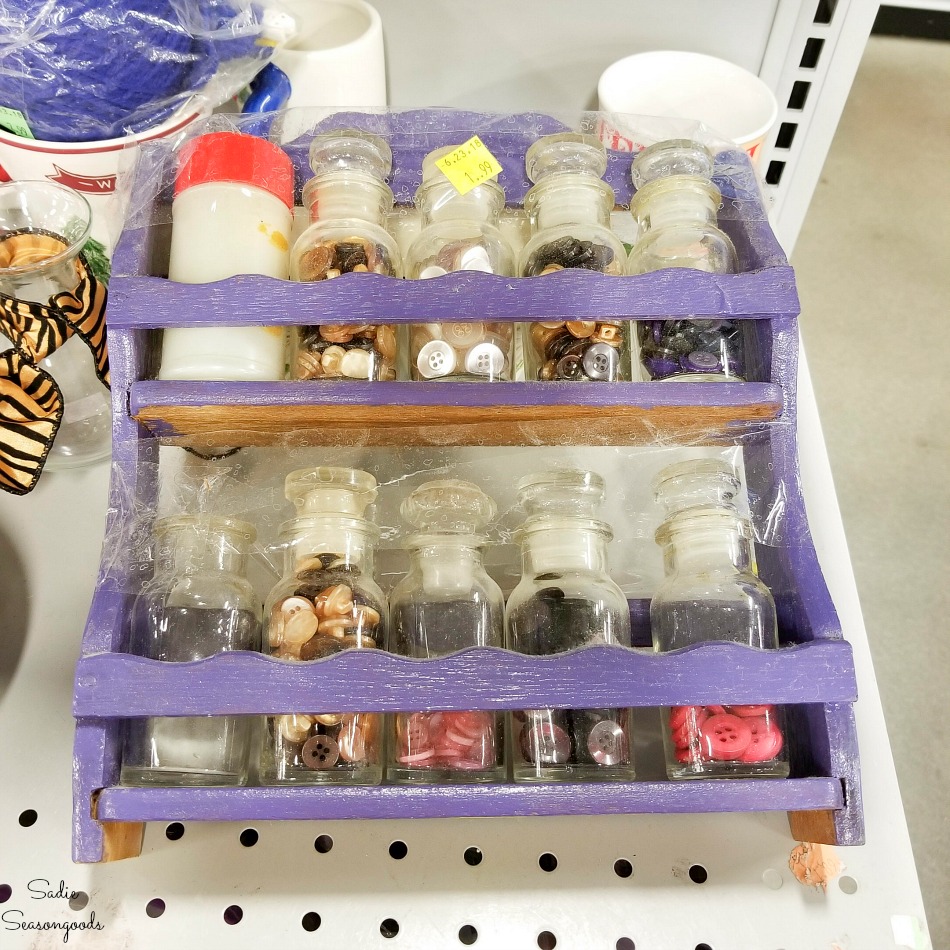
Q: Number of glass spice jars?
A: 9